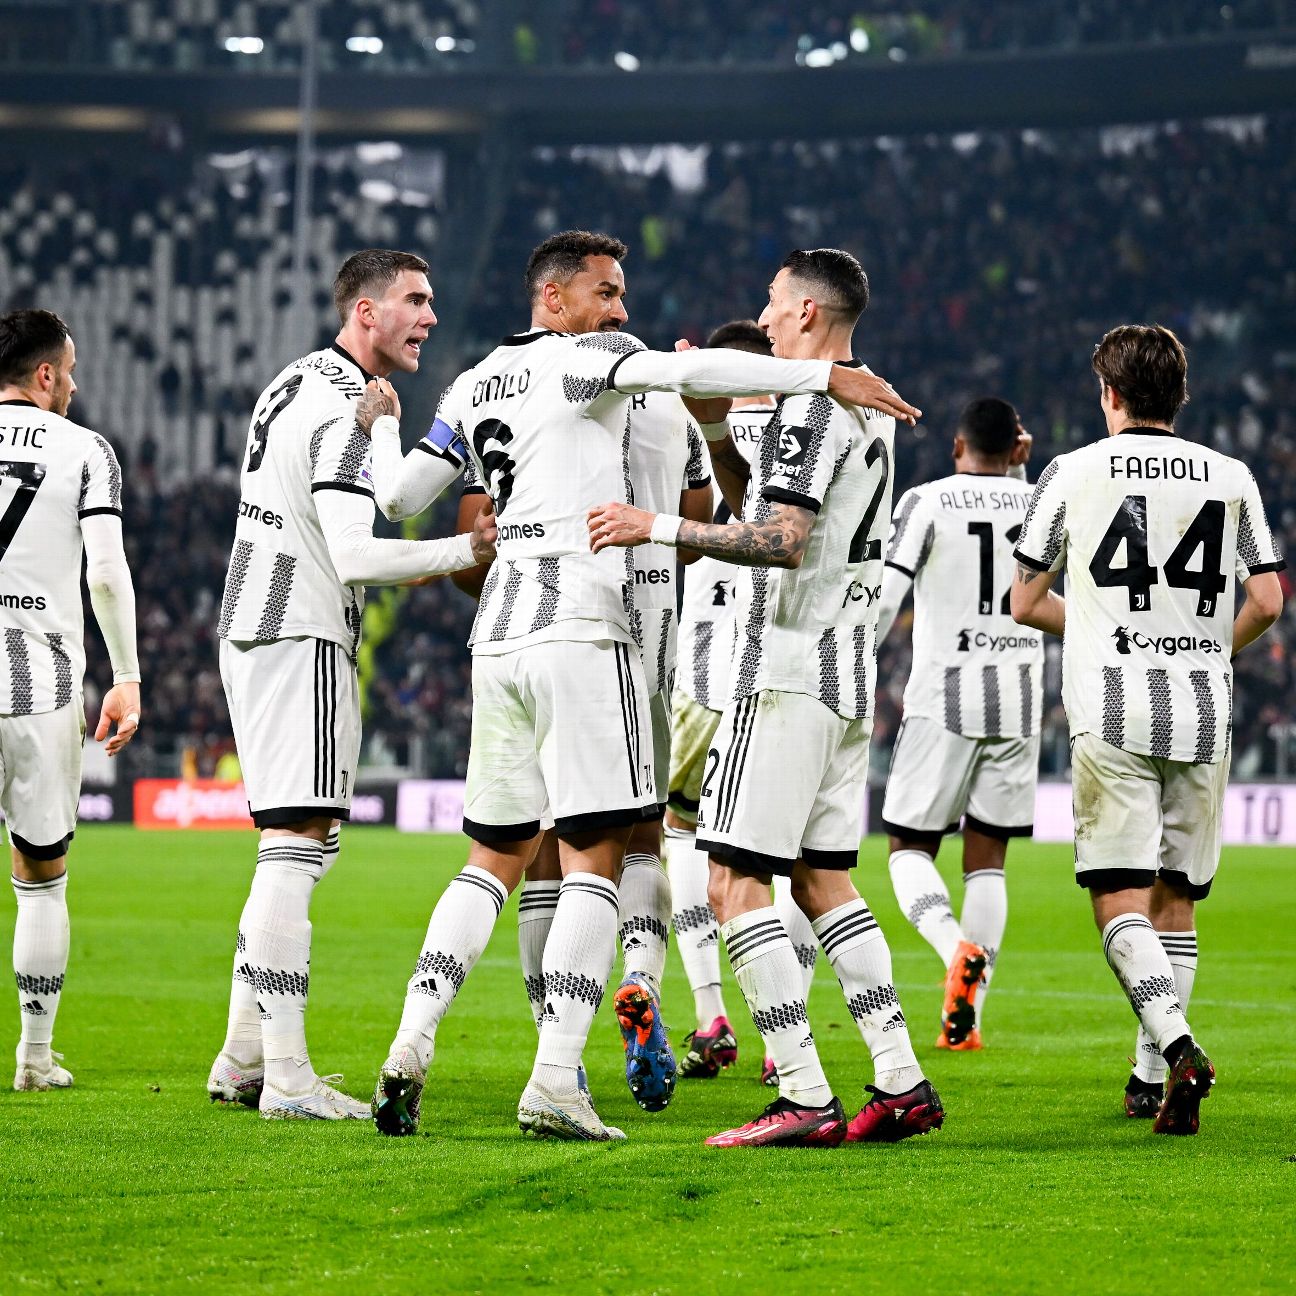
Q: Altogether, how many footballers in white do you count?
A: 8